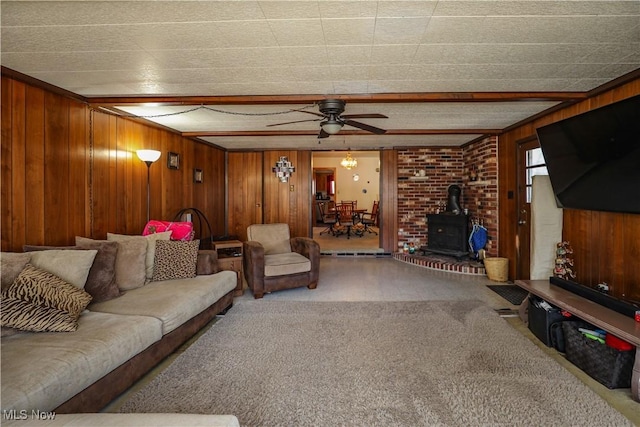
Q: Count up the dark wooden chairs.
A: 4